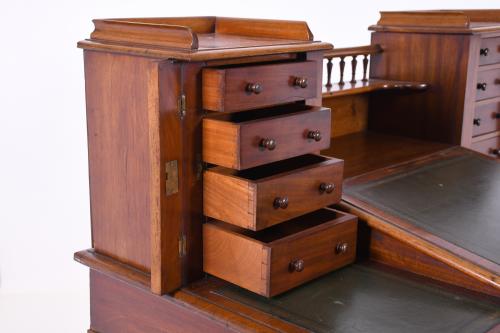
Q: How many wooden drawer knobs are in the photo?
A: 12